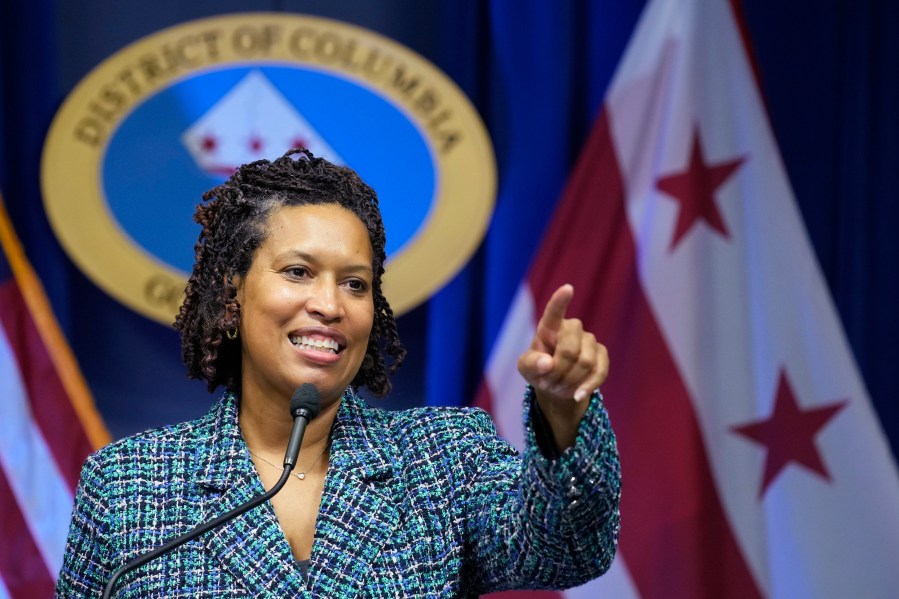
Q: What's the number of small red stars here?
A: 3